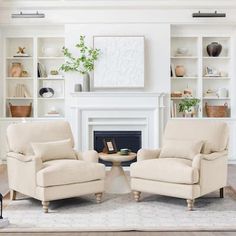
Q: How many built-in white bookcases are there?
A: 2